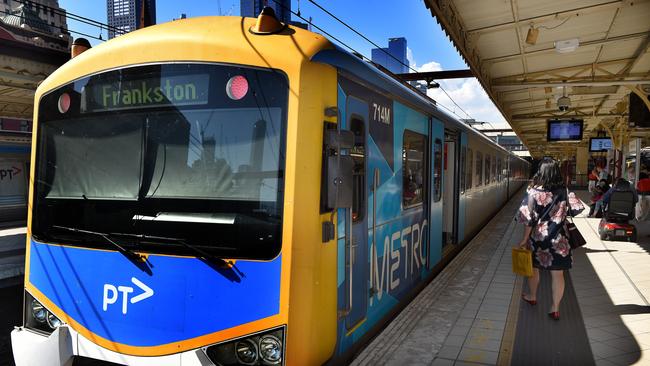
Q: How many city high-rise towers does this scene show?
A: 3